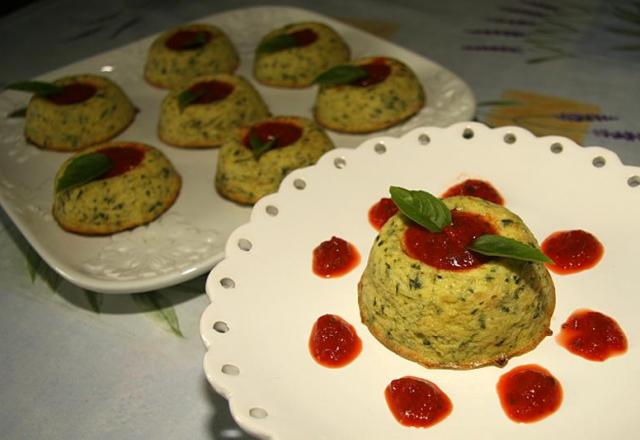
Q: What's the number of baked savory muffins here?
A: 8